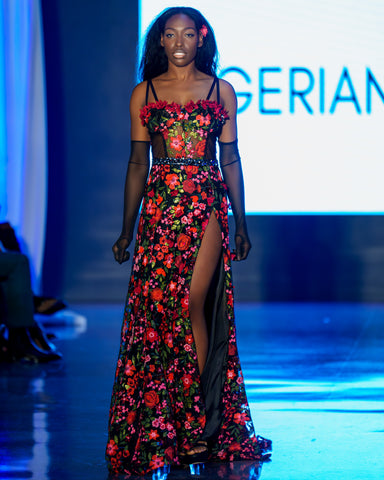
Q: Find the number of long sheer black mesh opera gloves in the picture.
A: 2